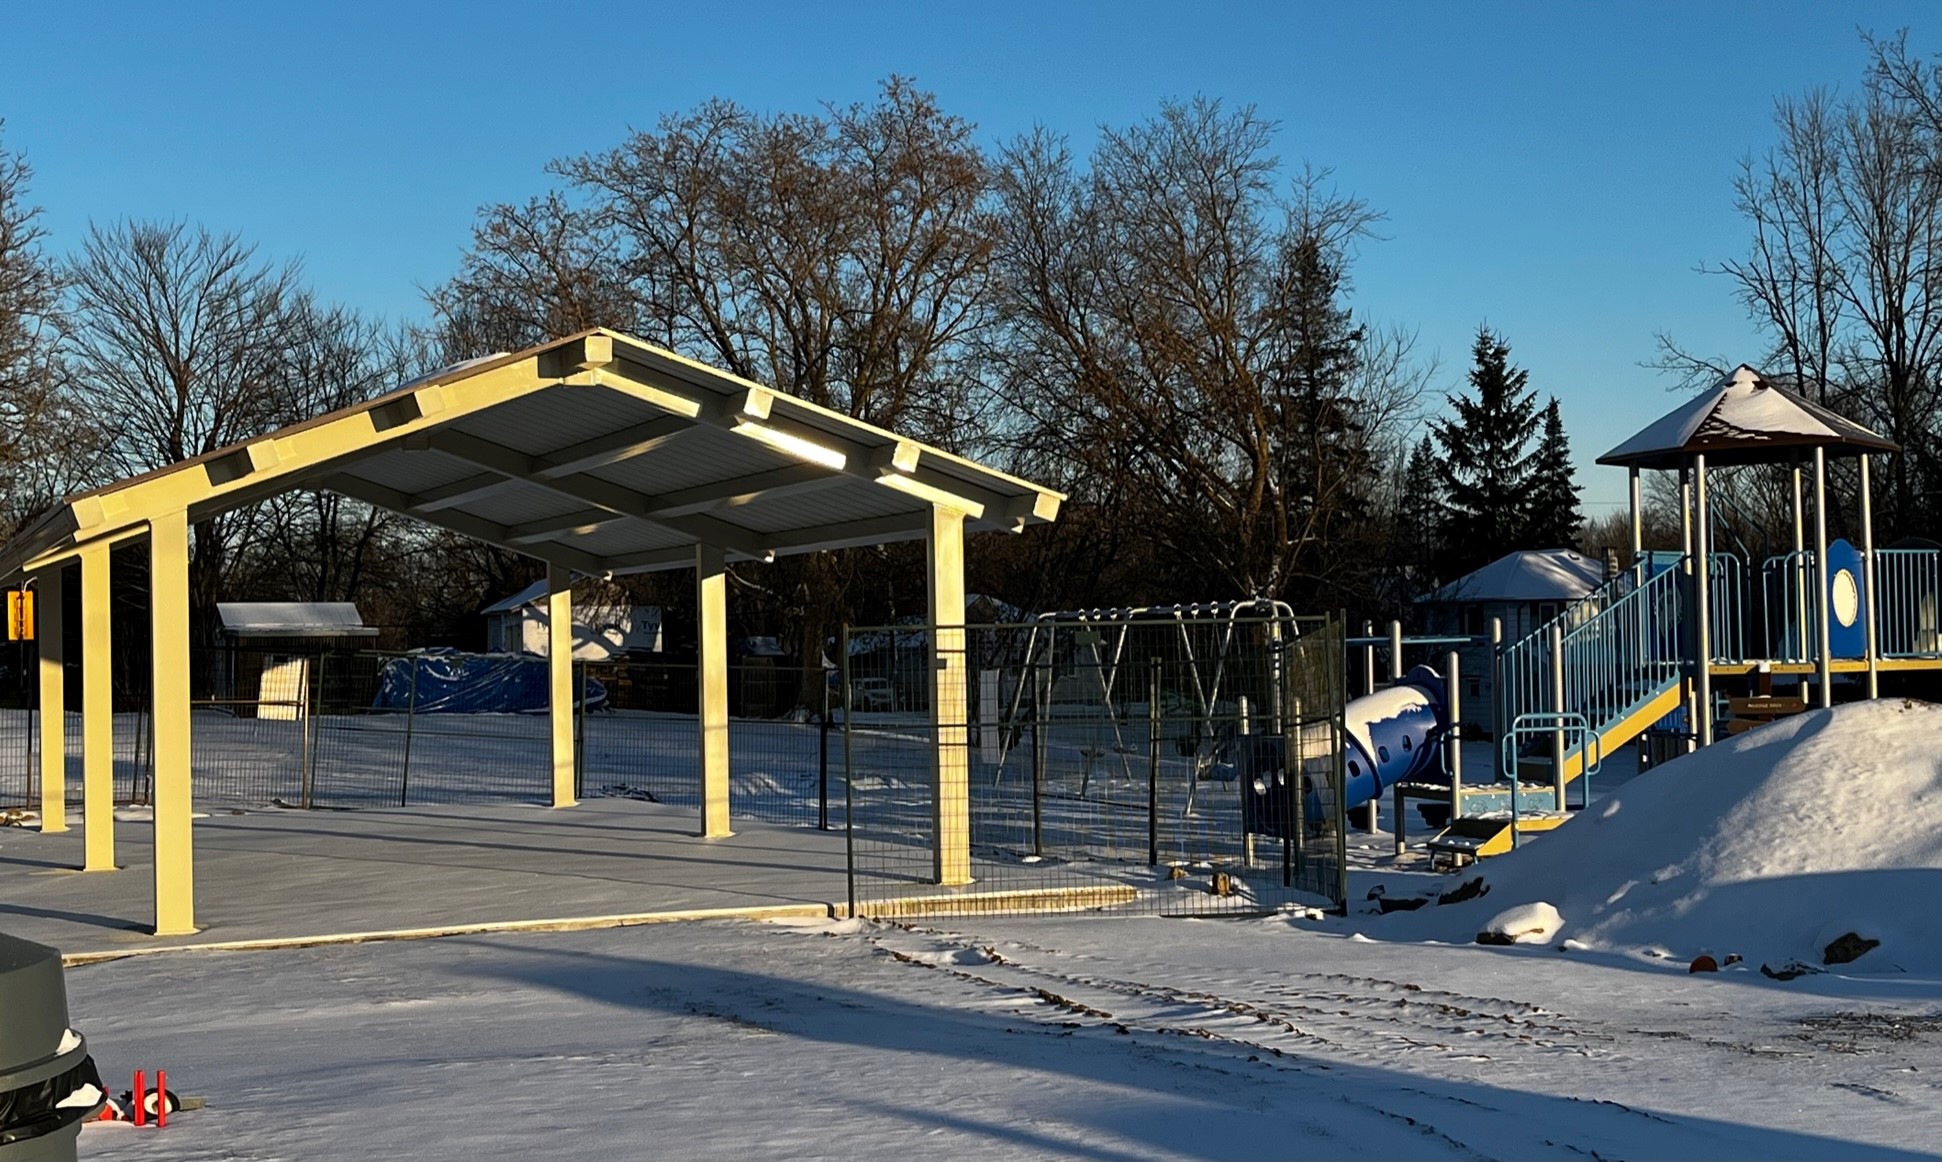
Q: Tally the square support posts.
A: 6